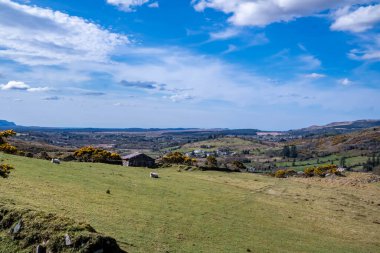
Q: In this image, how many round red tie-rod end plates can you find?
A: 0